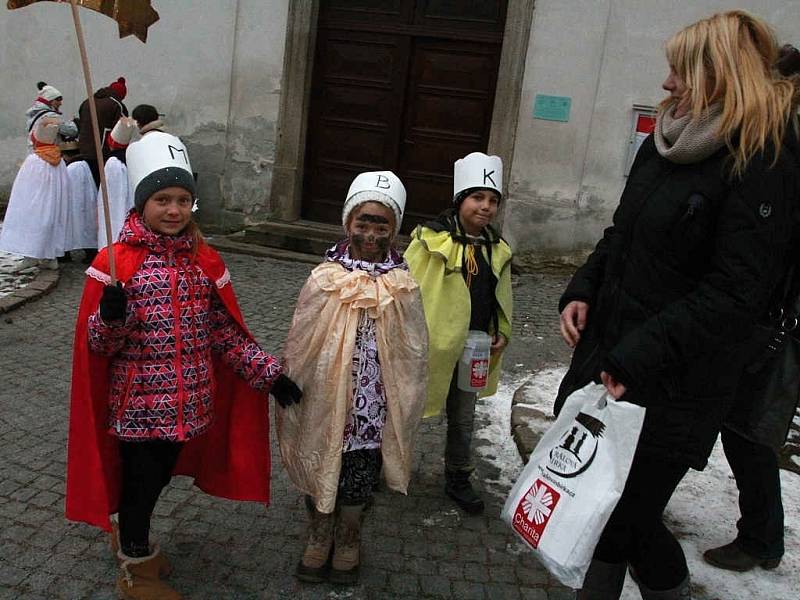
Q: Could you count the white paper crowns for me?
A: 3